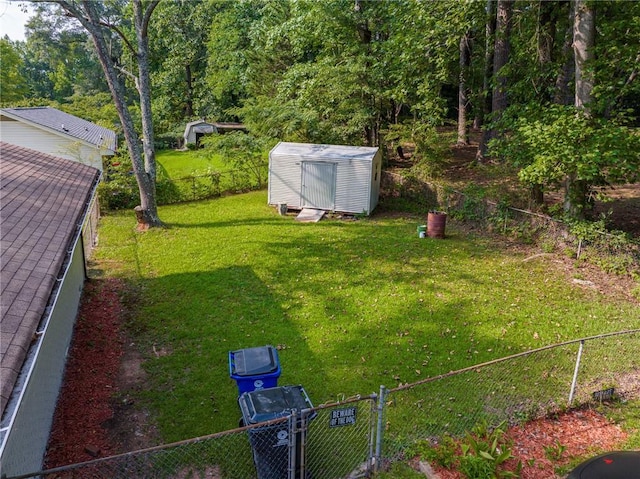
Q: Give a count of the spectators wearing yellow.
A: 0